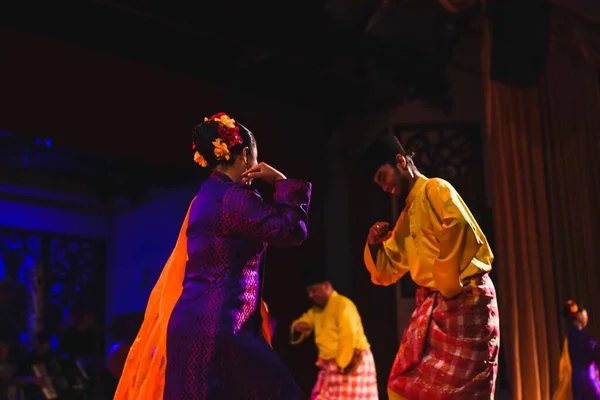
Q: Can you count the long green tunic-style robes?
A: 0